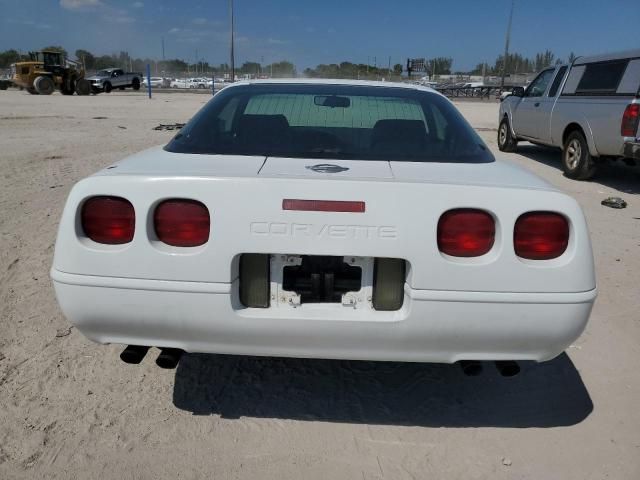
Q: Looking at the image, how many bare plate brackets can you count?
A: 1